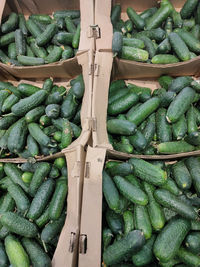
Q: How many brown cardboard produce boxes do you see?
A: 6